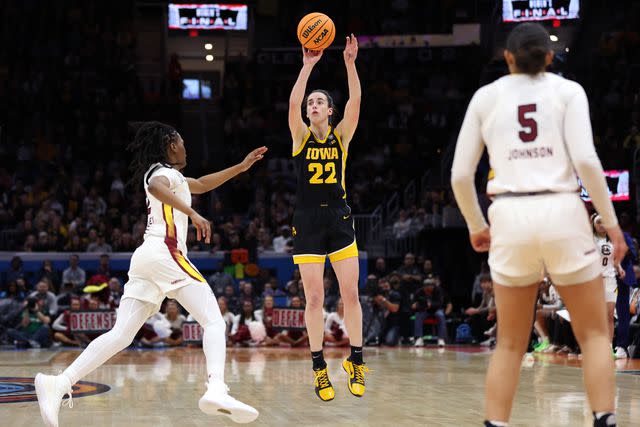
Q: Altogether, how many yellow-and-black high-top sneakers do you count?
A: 2